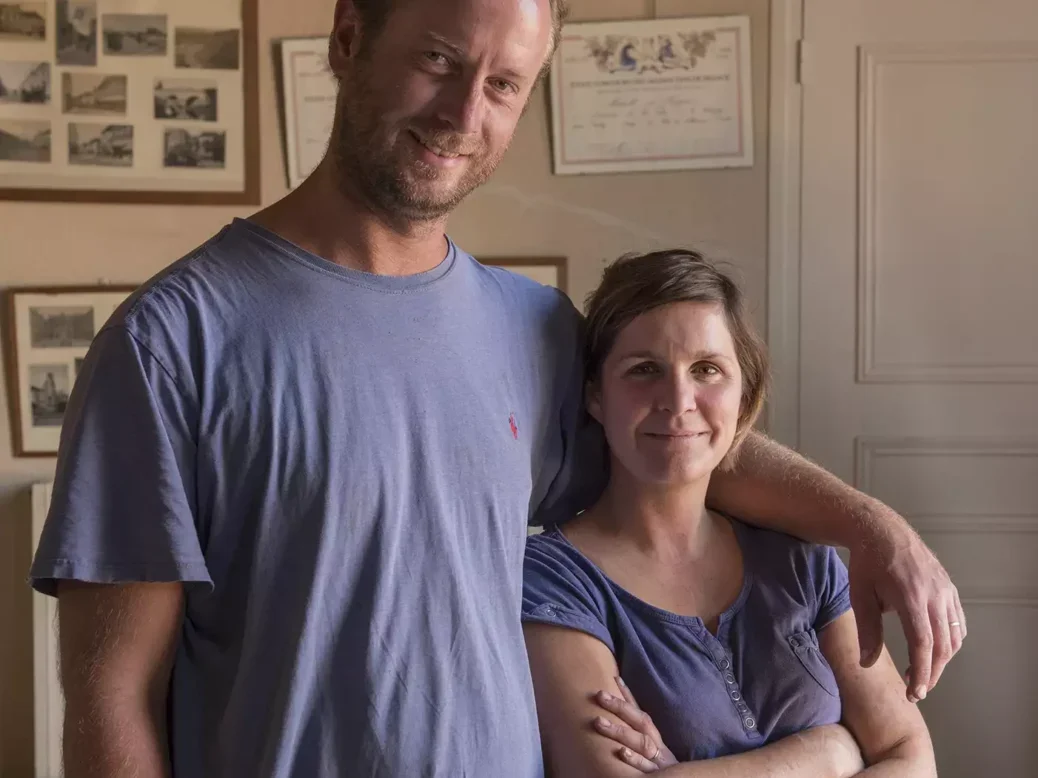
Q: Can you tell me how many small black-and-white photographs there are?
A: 13